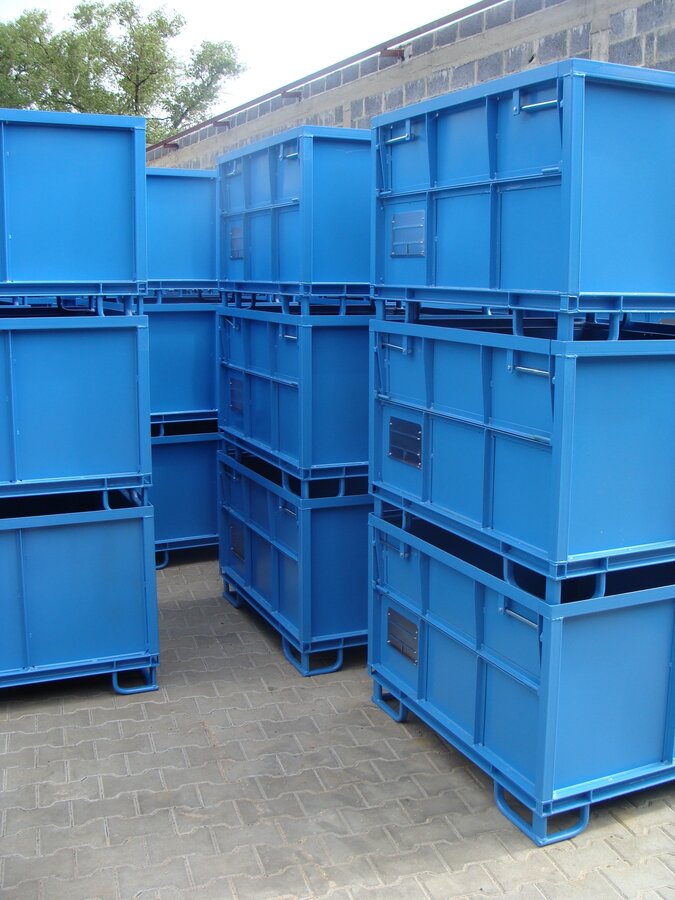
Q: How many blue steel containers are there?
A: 12